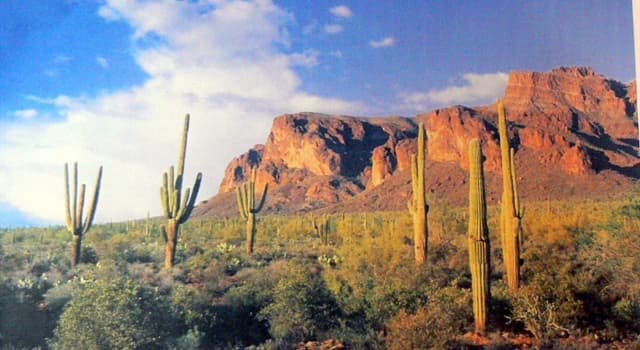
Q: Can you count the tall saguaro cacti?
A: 6